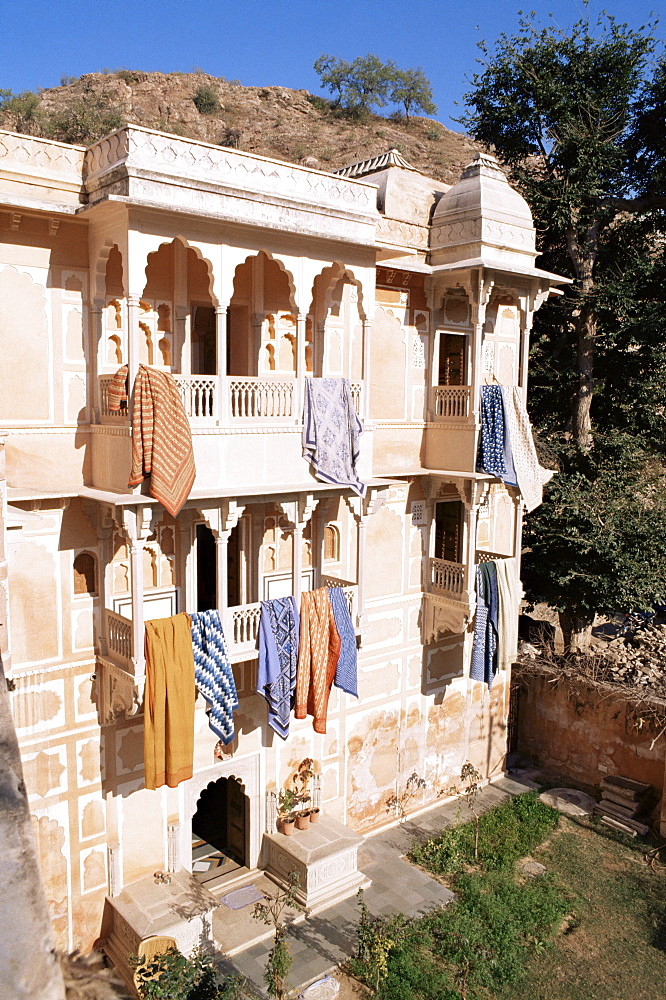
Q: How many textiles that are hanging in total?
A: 11